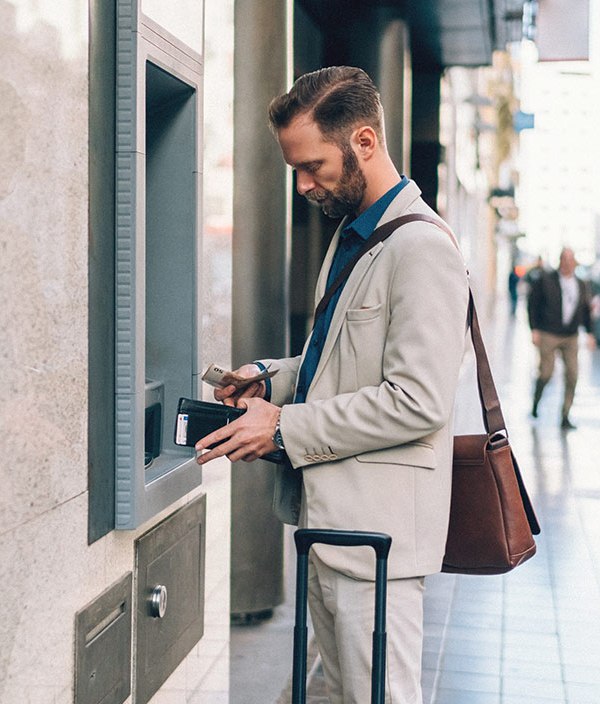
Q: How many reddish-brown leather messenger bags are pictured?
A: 1